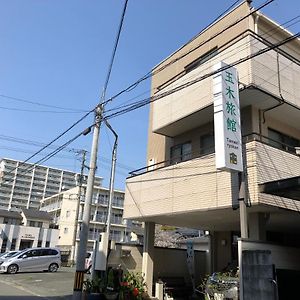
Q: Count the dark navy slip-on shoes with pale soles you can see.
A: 0